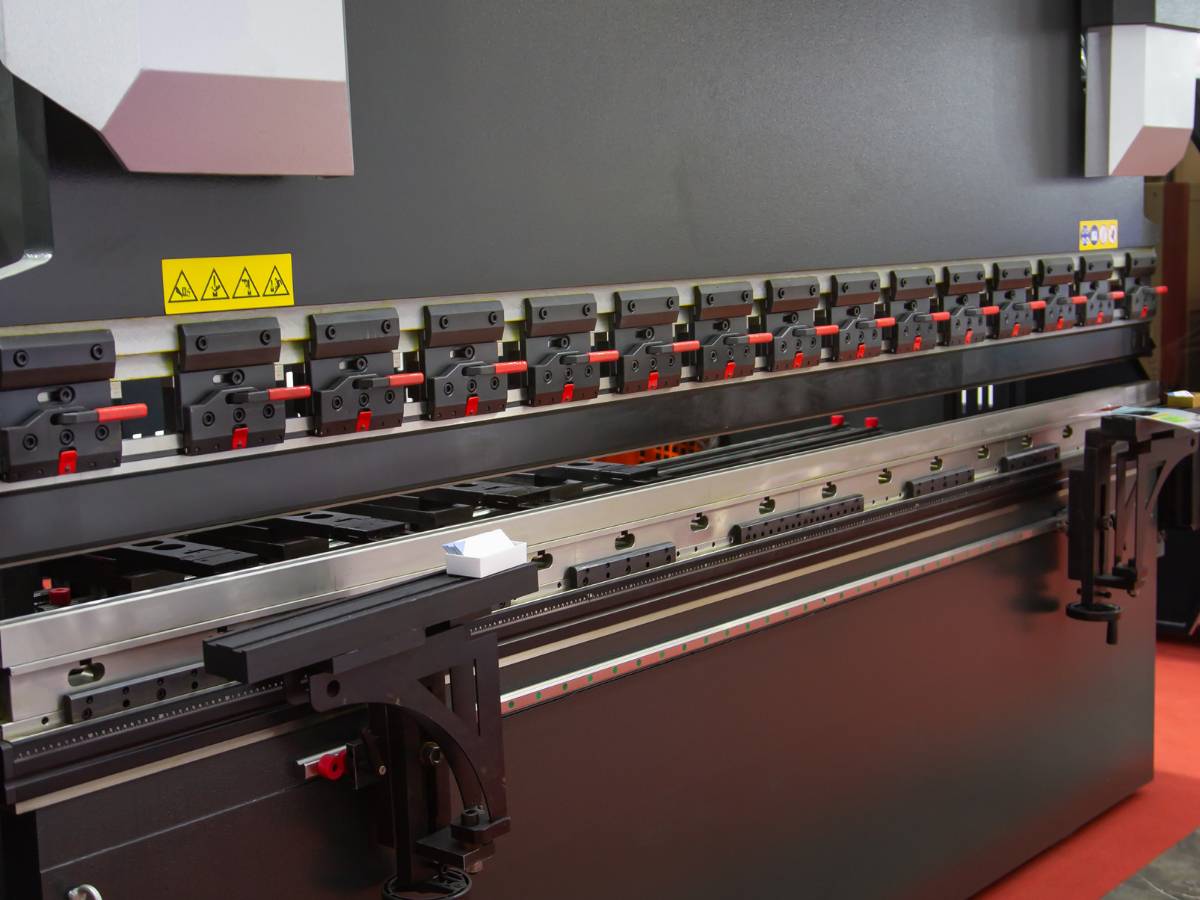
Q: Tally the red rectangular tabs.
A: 15